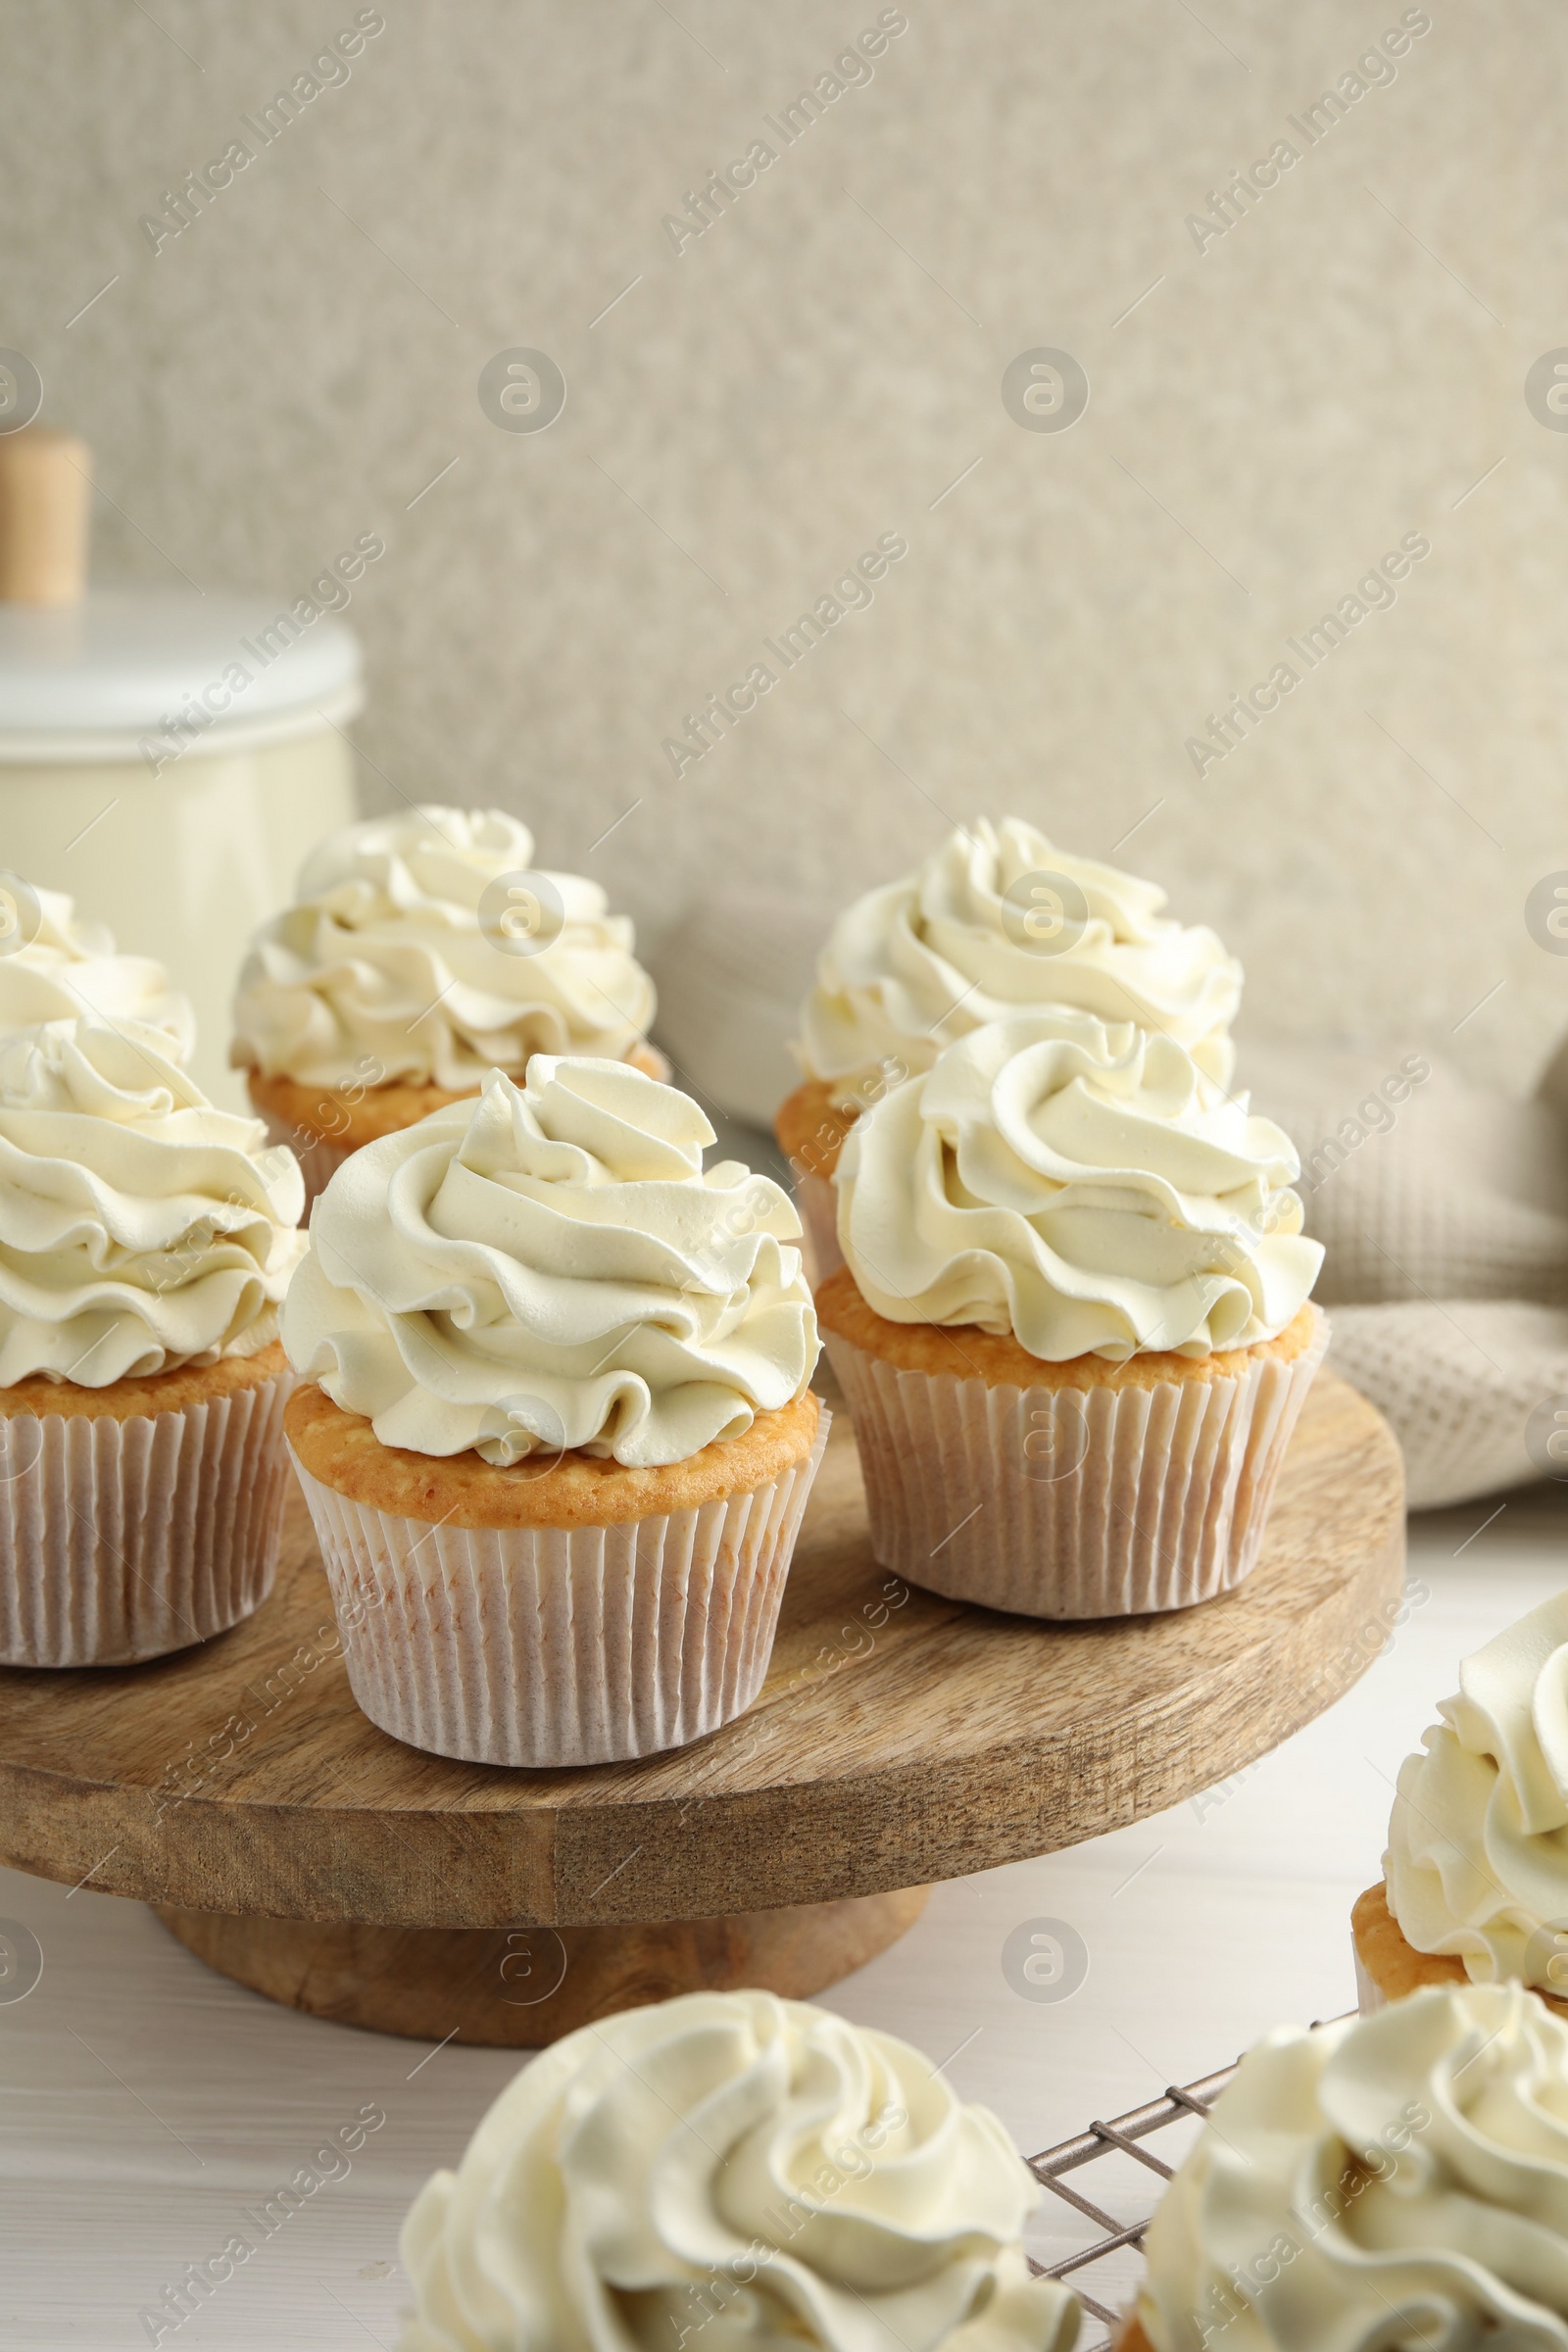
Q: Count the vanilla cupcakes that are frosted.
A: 9